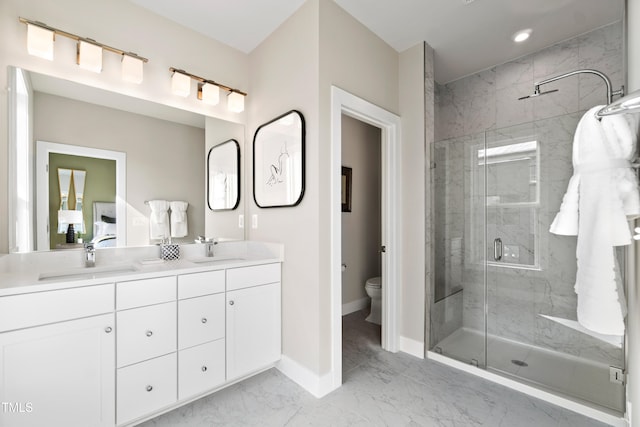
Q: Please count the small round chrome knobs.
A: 6